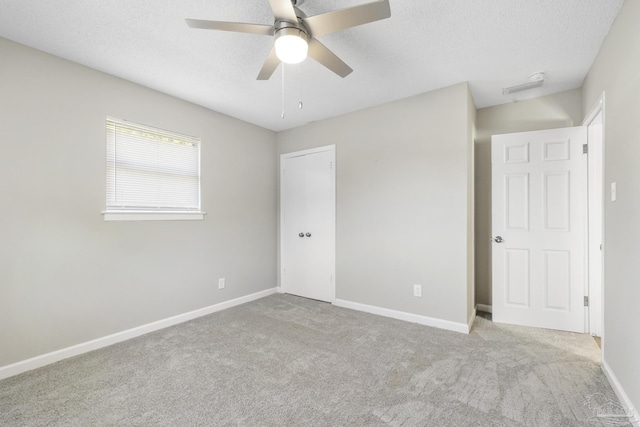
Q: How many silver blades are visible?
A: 5